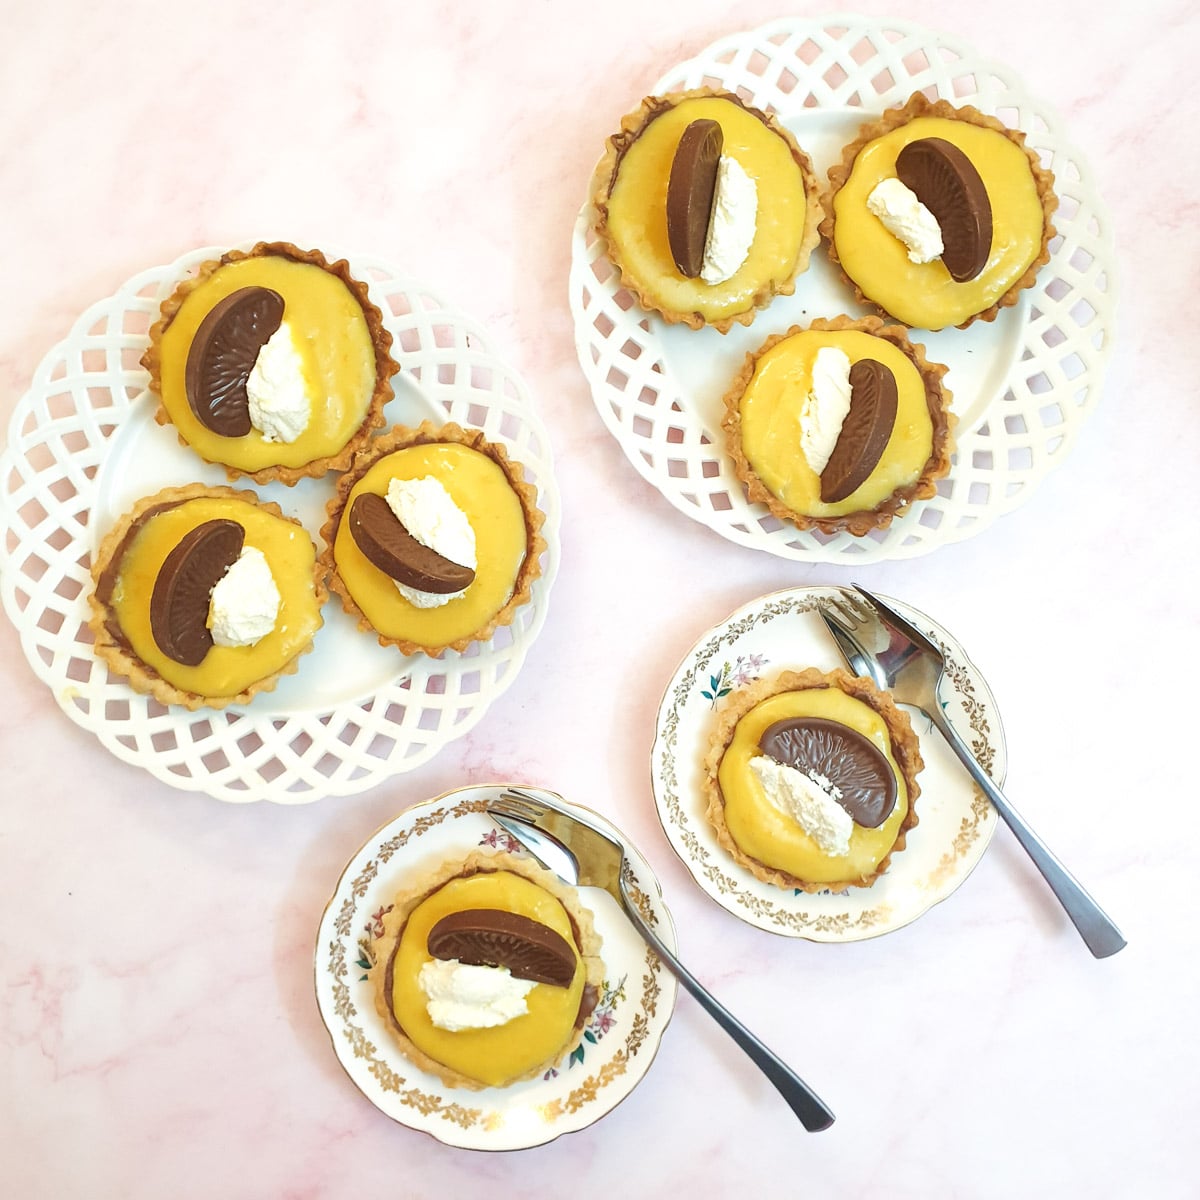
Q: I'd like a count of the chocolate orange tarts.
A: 8